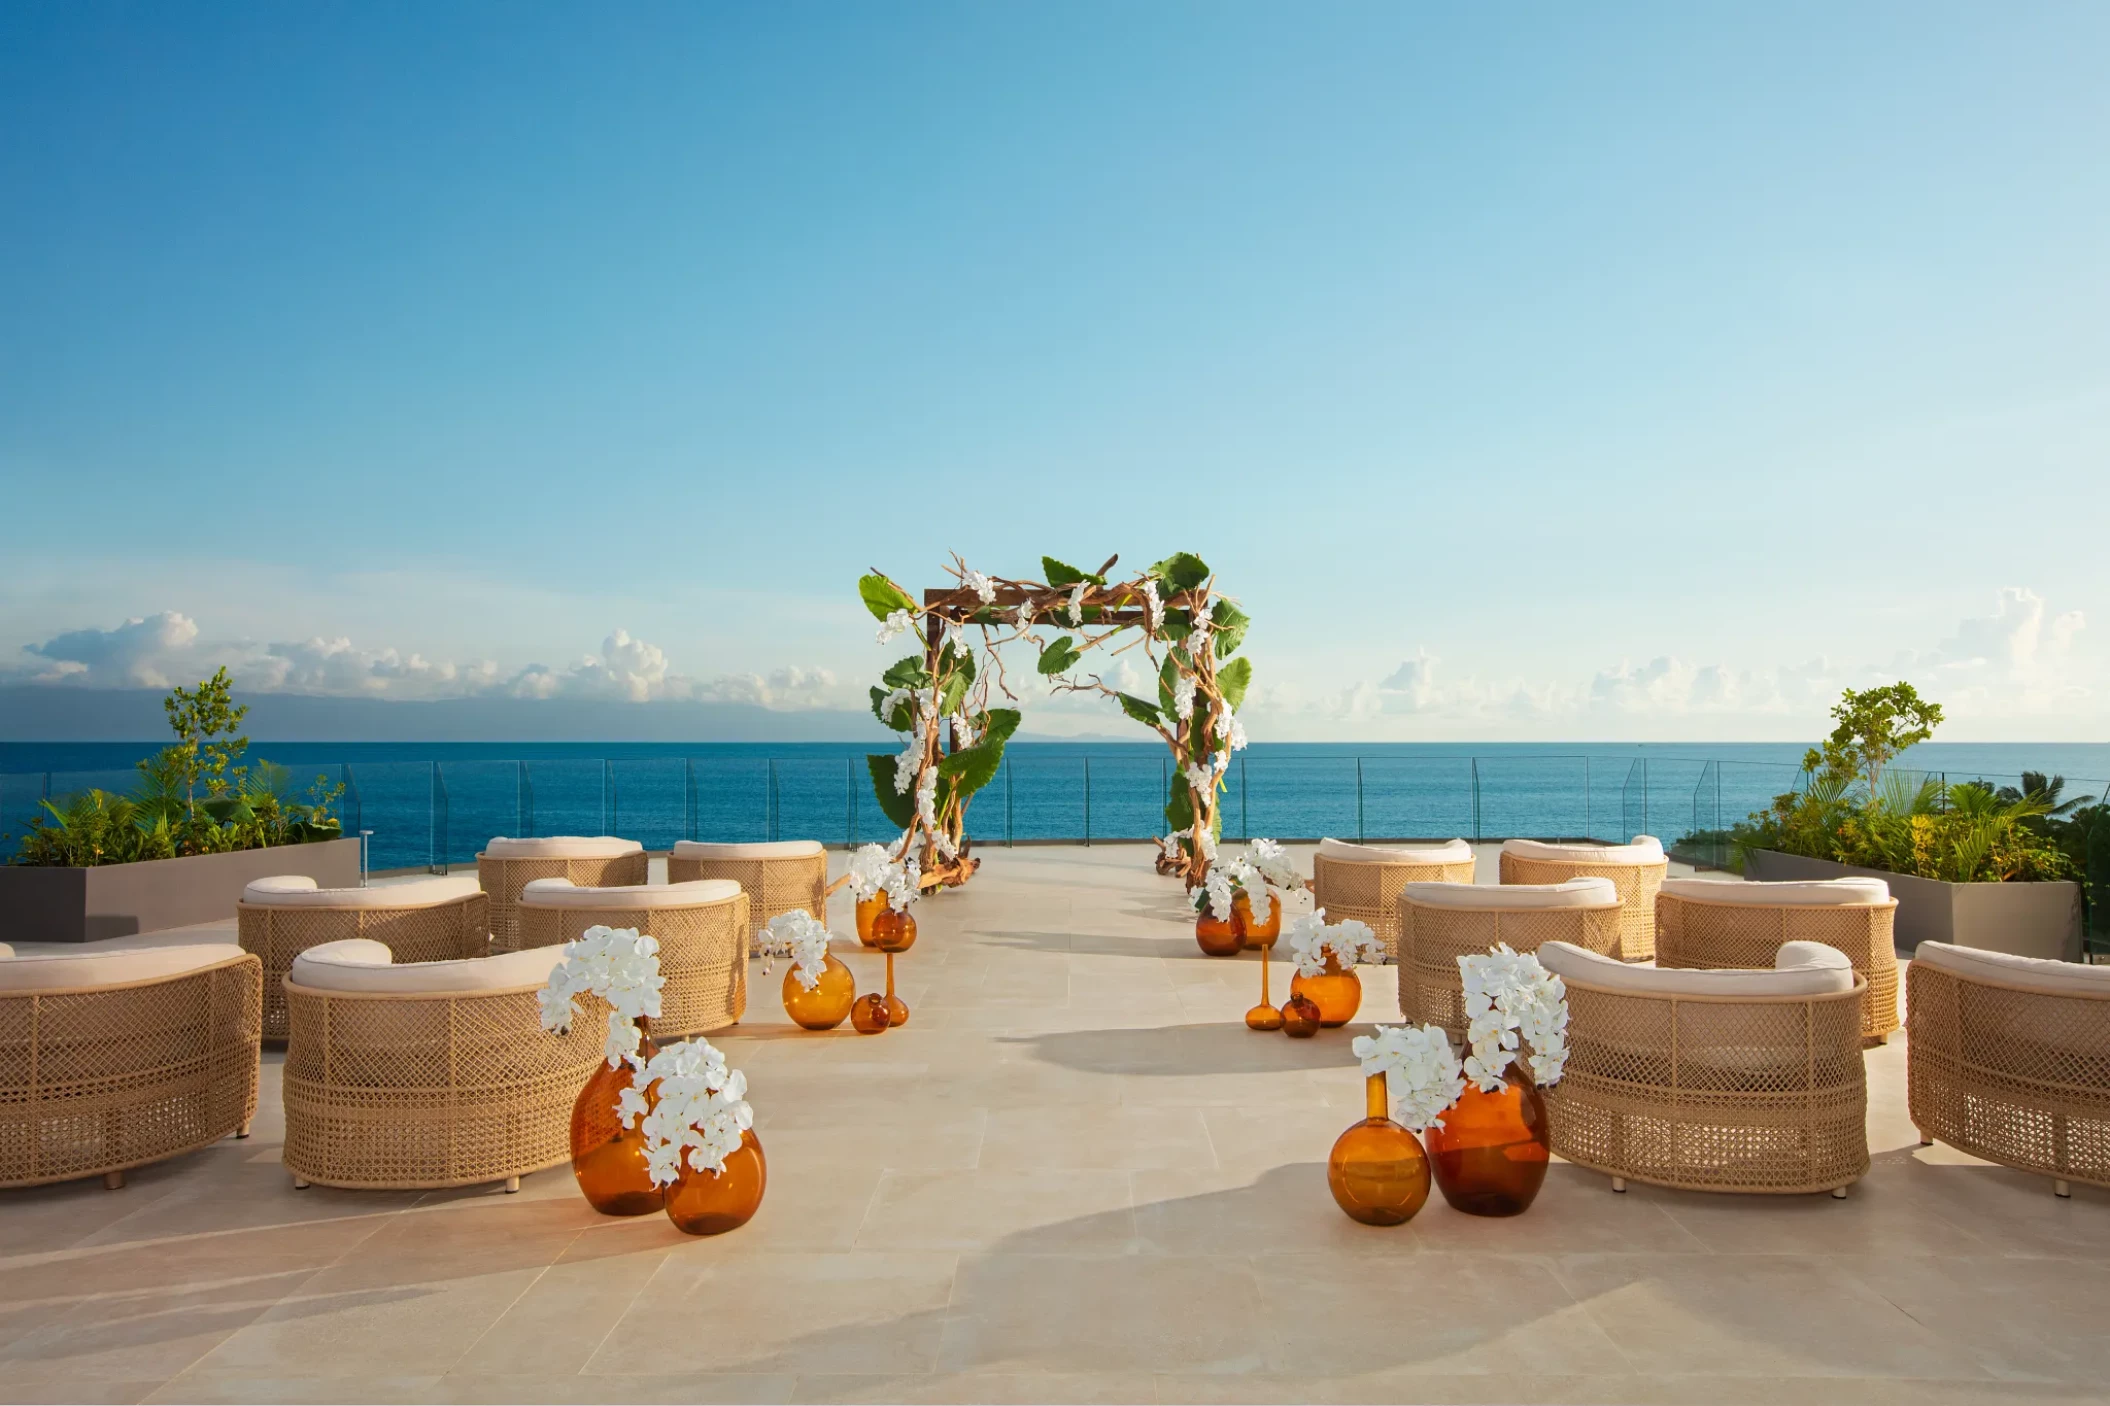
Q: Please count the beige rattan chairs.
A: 12